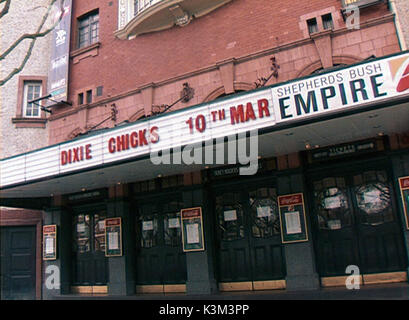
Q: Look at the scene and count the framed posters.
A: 5